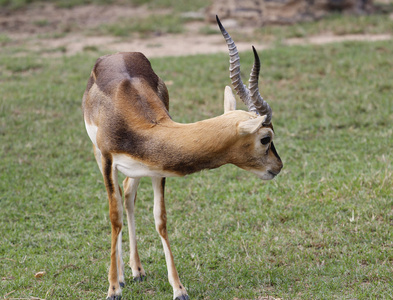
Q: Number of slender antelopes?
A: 1